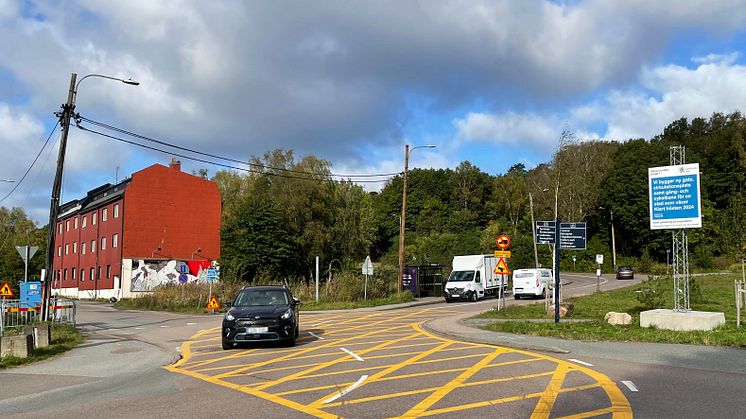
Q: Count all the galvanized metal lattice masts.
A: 1